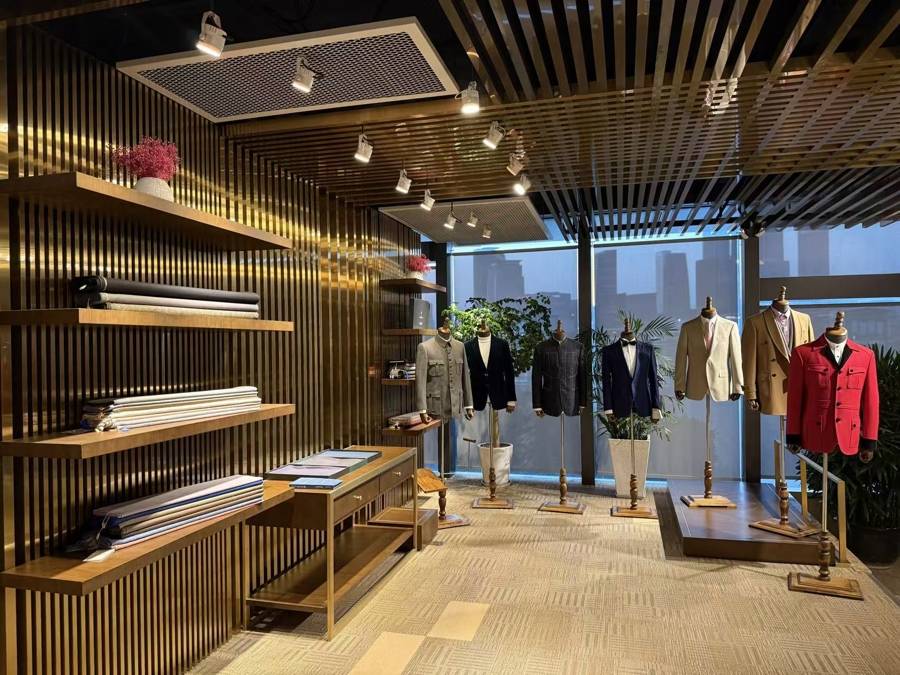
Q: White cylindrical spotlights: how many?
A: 12